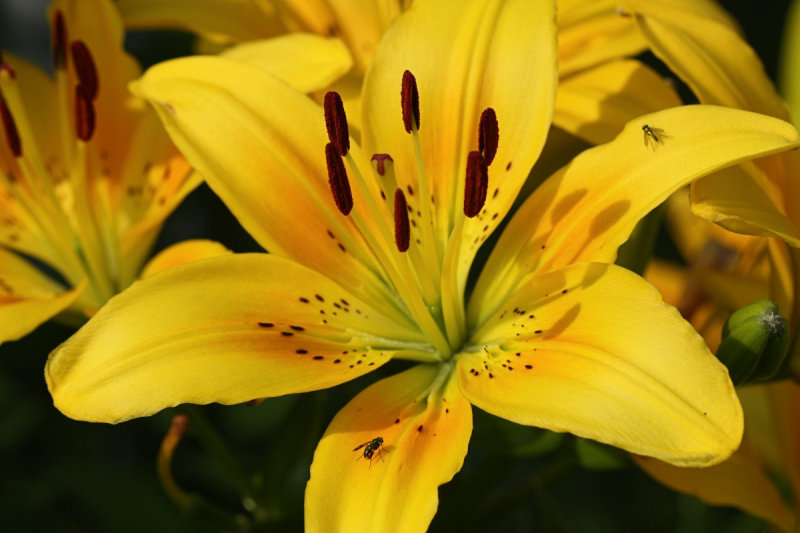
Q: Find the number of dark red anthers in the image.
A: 10